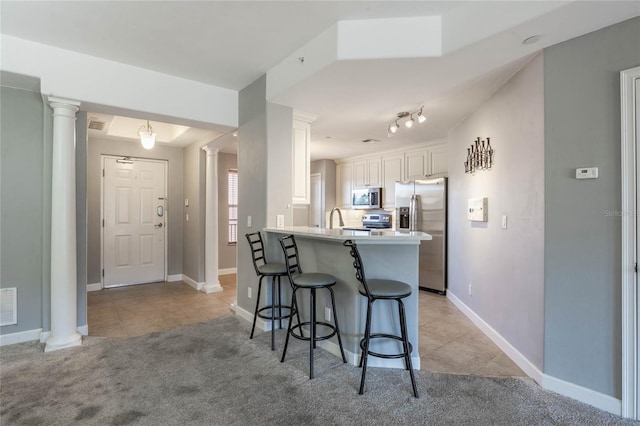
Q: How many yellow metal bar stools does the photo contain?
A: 0